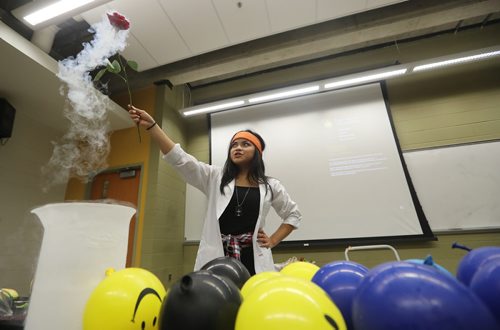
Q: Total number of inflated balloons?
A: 11